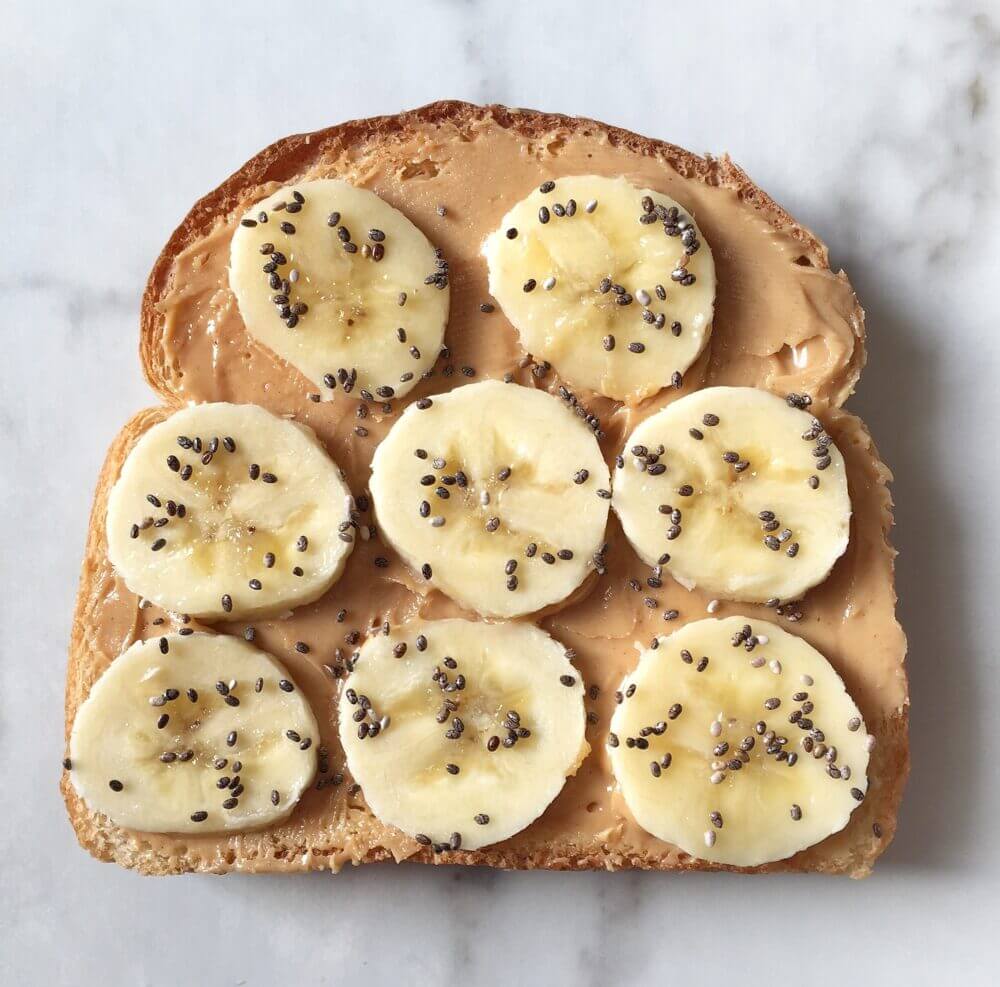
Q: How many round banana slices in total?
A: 8